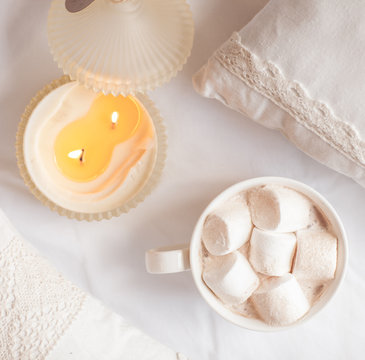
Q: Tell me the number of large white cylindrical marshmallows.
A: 6